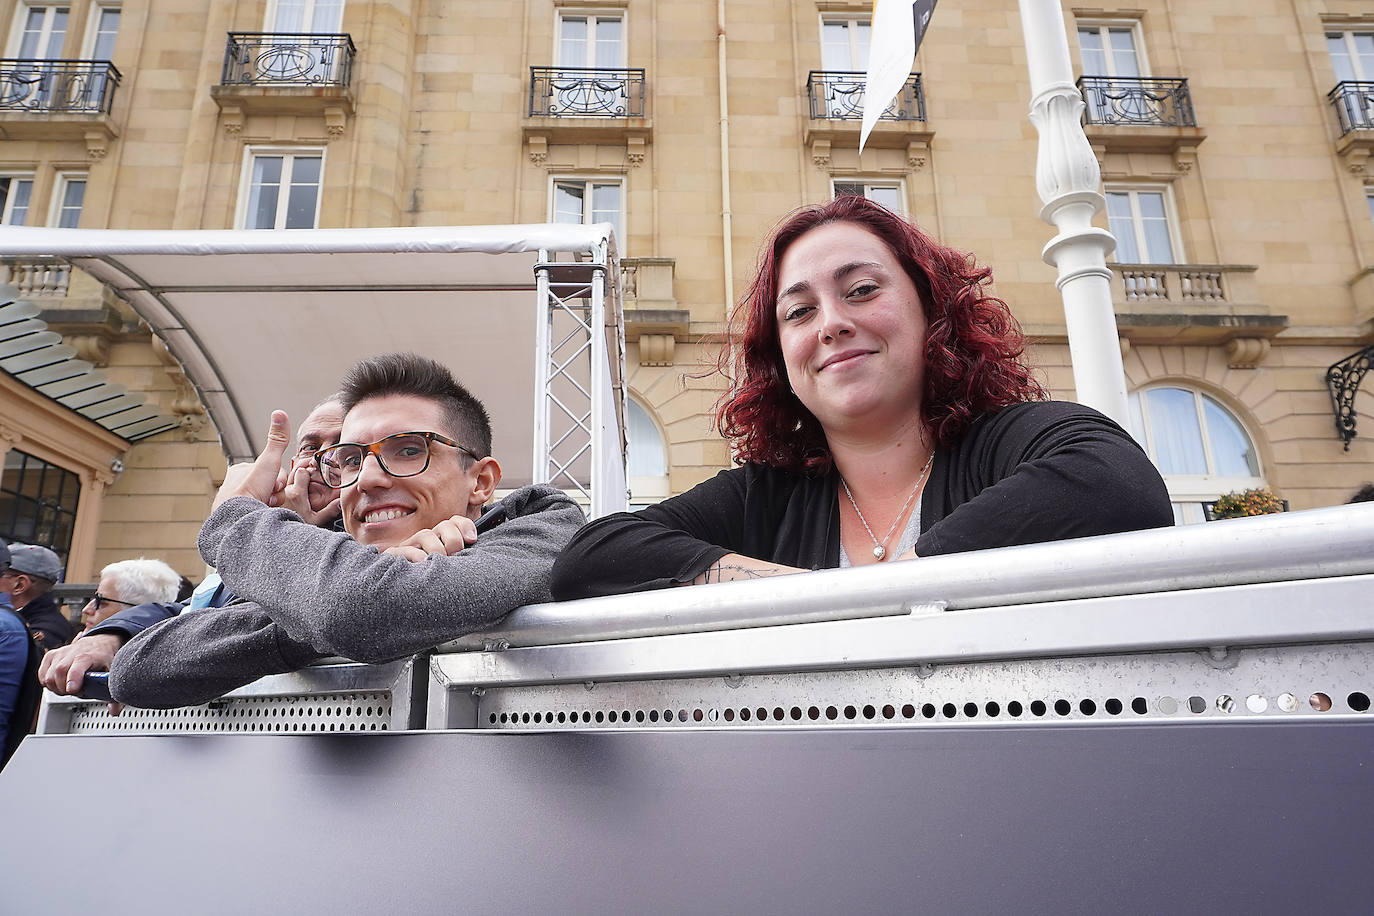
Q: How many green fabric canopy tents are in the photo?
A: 0